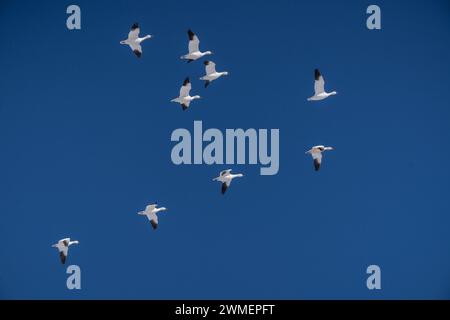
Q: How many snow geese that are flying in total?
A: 9